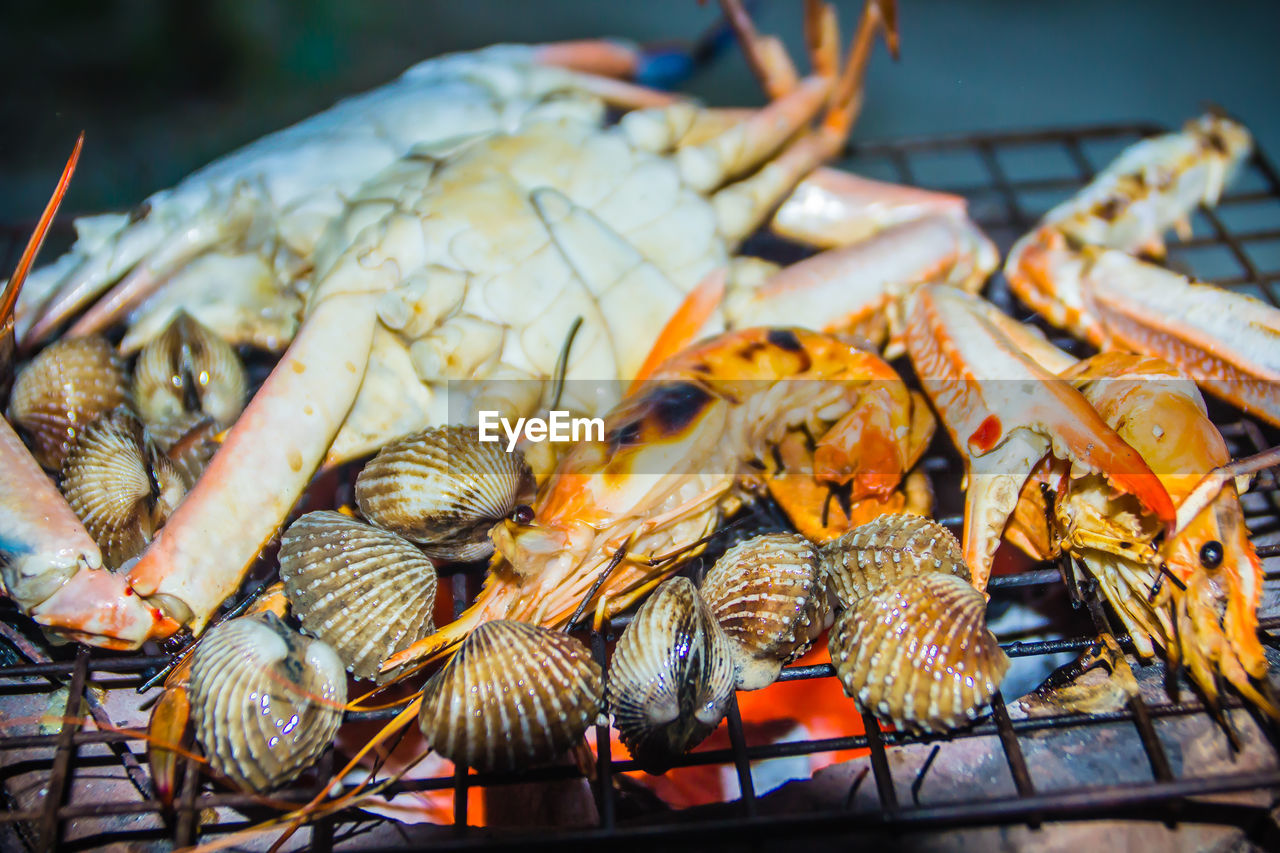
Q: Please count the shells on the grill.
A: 12